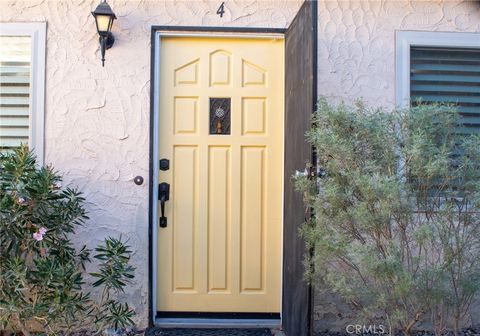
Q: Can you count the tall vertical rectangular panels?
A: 3